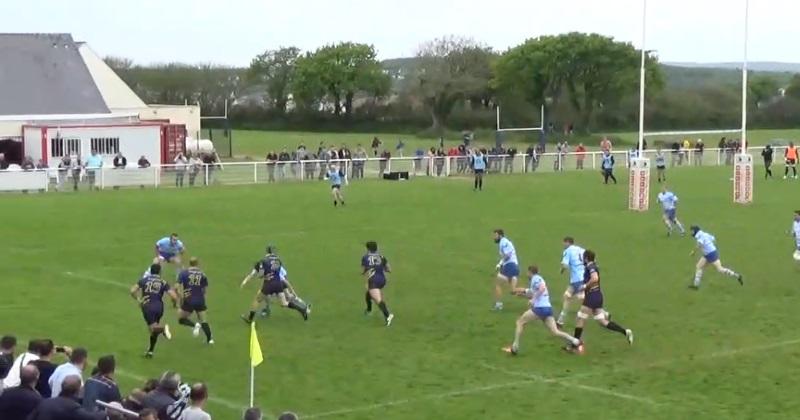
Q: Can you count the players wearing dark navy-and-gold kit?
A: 5